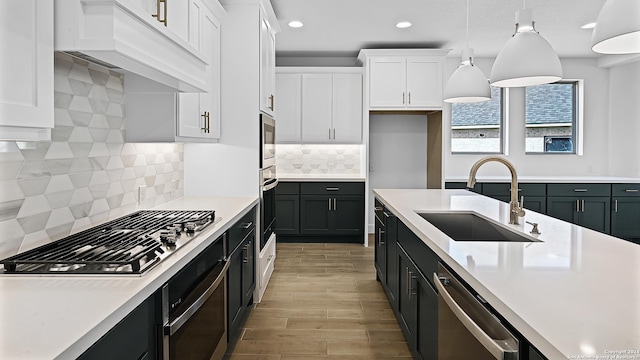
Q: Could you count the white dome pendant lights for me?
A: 3